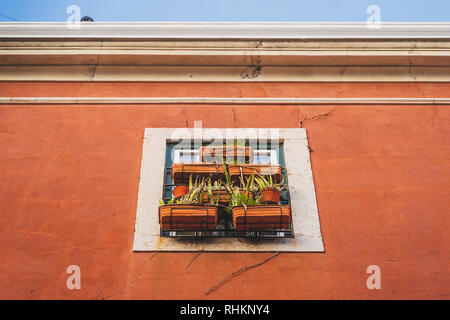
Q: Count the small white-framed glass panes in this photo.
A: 2